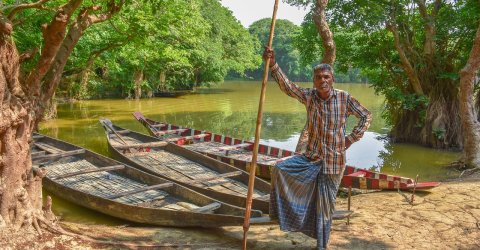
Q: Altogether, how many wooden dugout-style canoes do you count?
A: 3